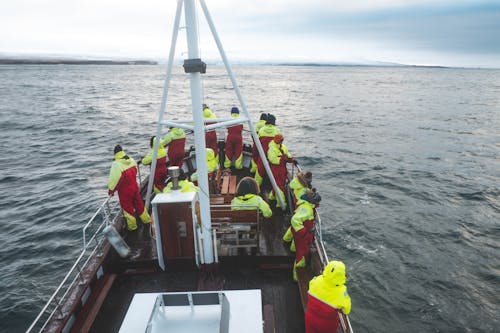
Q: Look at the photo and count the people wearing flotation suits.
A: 14